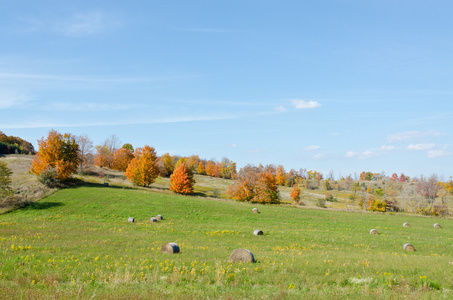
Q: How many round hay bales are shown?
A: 11